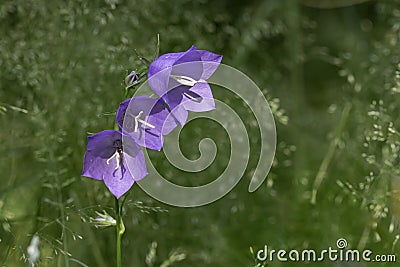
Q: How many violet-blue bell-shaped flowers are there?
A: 3